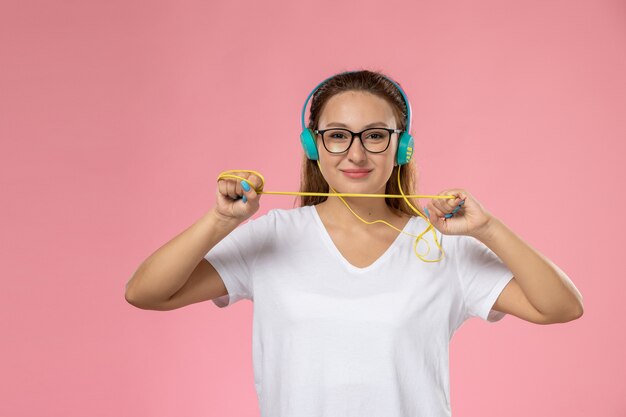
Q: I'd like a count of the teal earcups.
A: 2